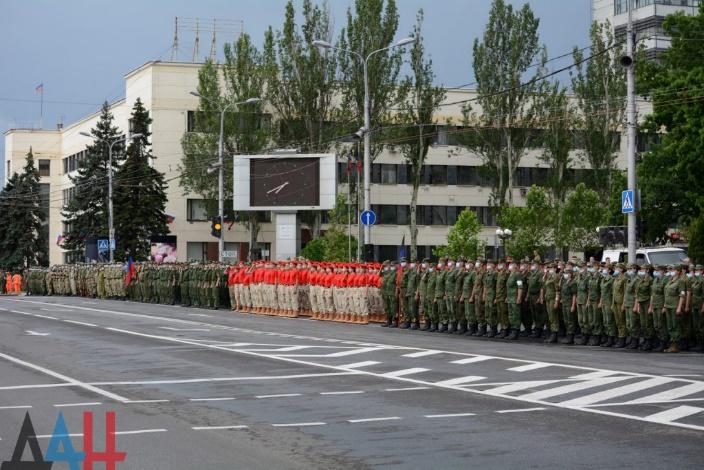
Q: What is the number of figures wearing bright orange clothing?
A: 2